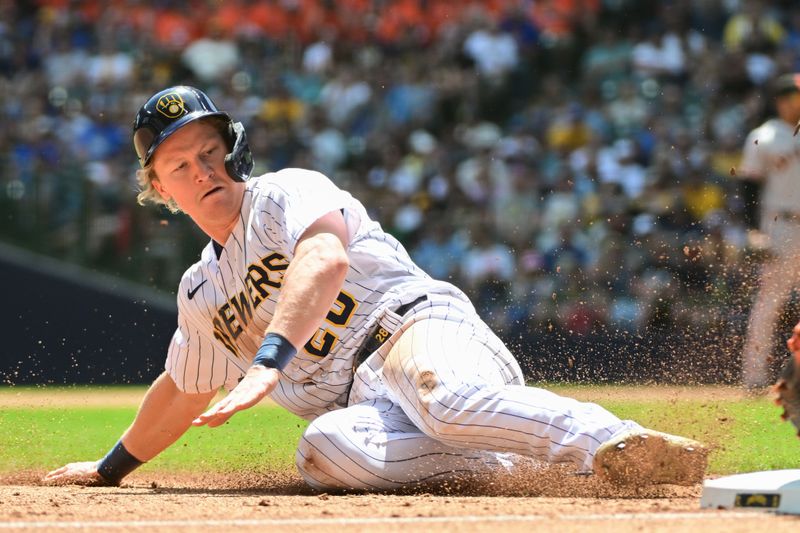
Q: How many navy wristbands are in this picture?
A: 2